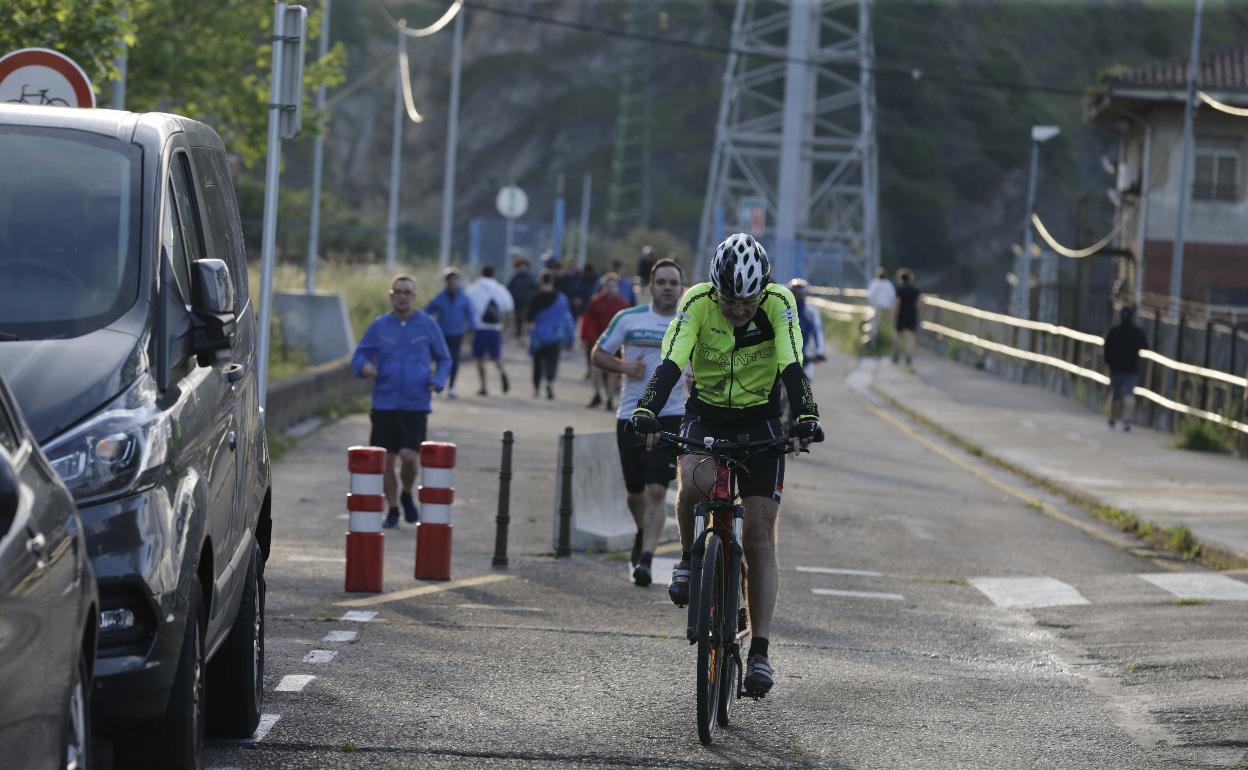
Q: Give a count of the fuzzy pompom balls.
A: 0